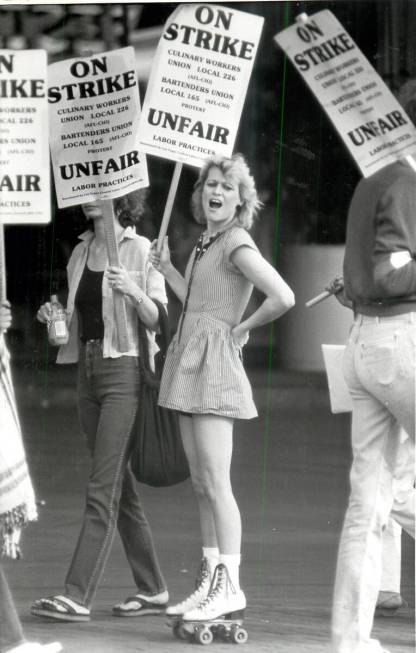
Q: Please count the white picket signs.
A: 4